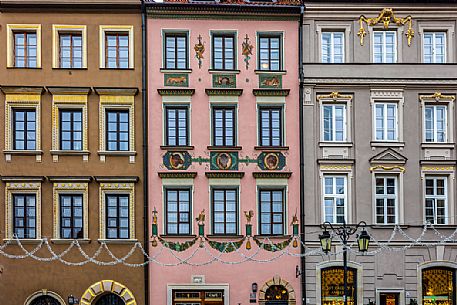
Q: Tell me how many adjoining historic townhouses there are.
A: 3